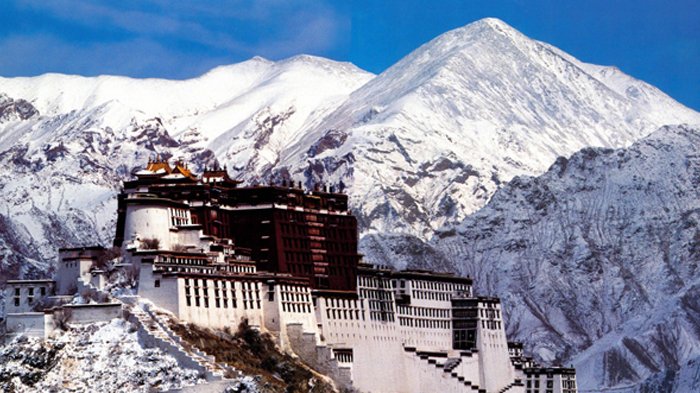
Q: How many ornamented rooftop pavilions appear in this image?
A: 3